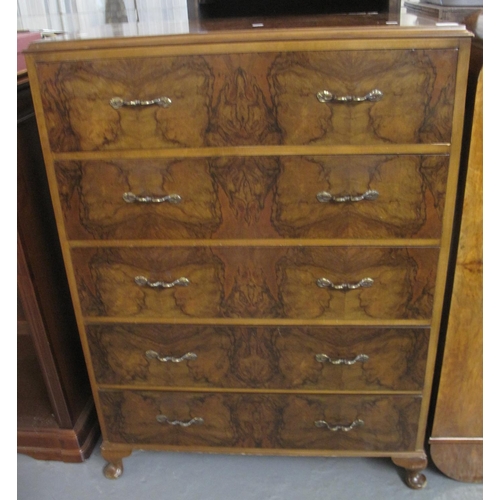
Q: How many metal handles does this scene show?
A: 10